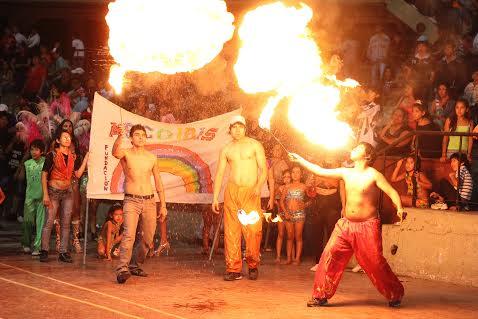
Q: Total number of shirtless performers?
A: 3